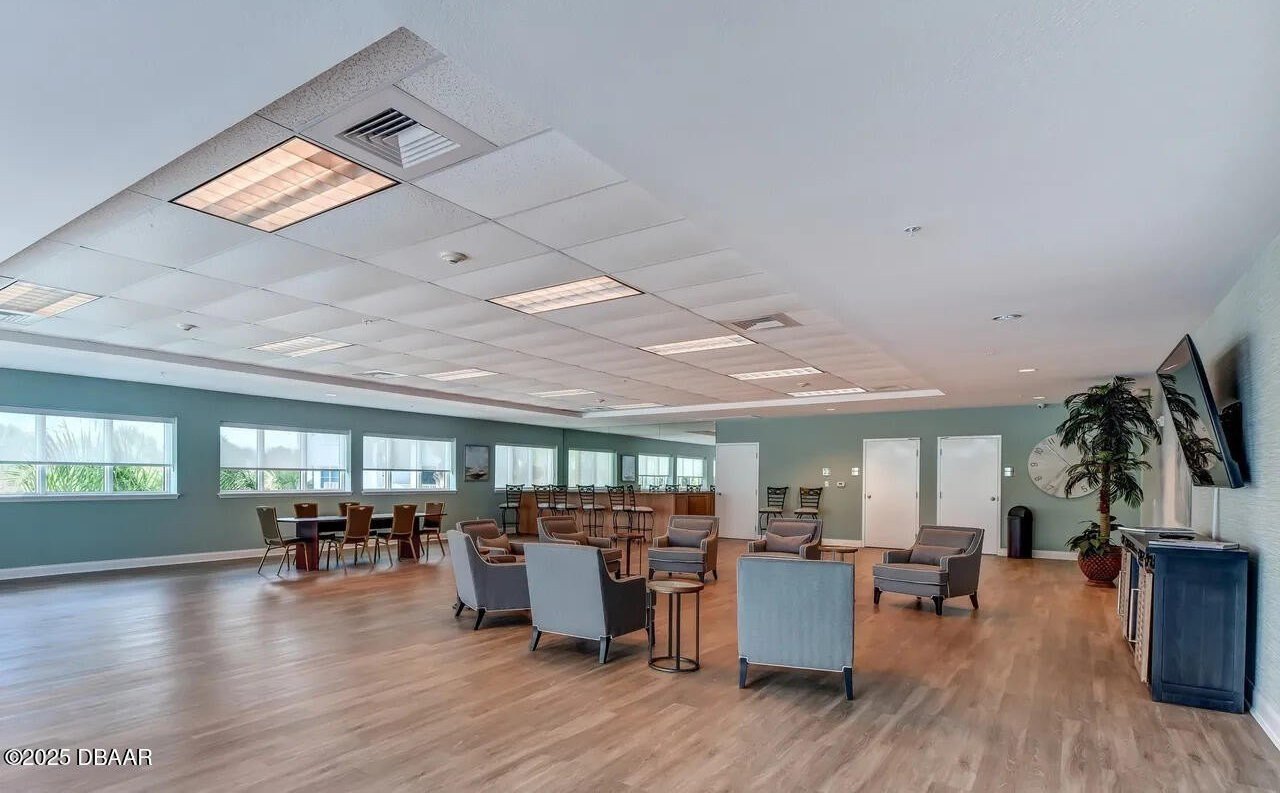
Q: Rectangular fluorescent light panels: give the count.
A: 10